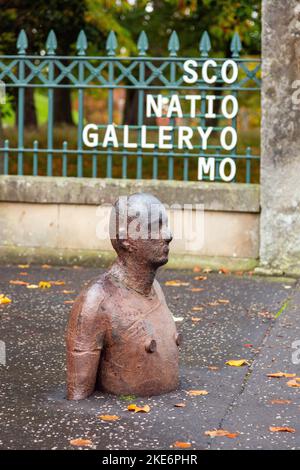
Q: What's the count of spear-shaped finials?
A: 8